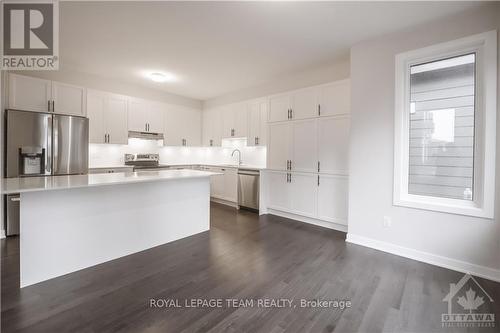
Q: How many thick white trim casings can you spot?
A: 1